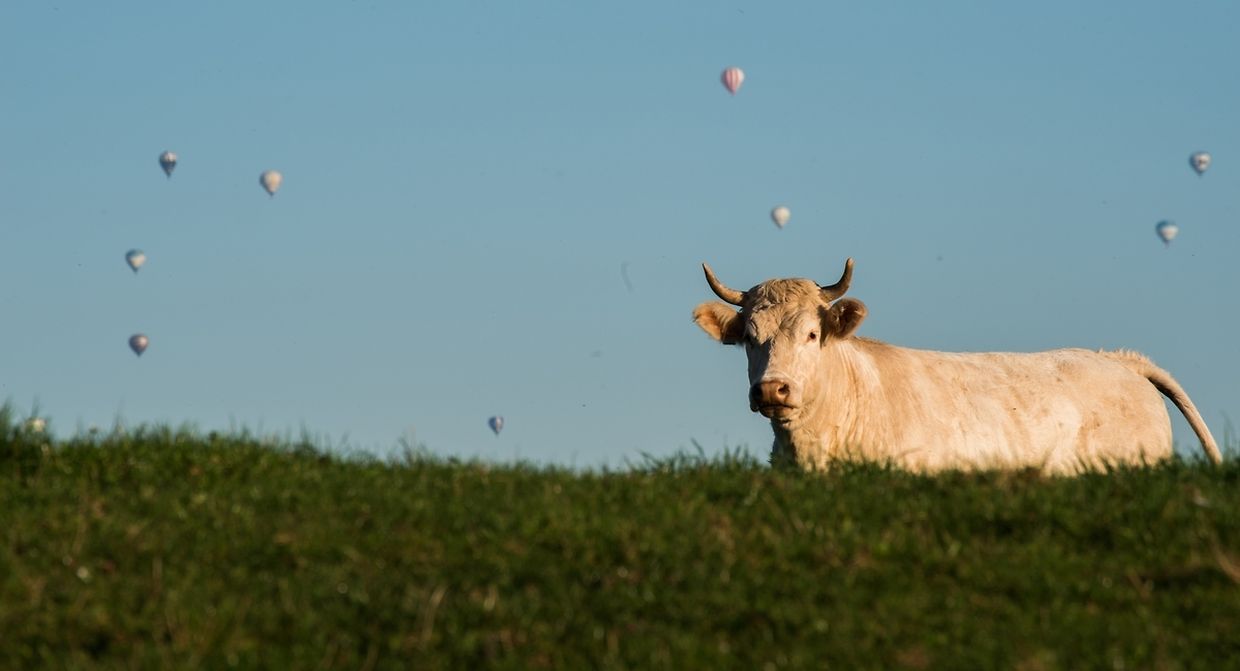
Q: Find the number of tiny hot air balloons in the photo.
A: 9